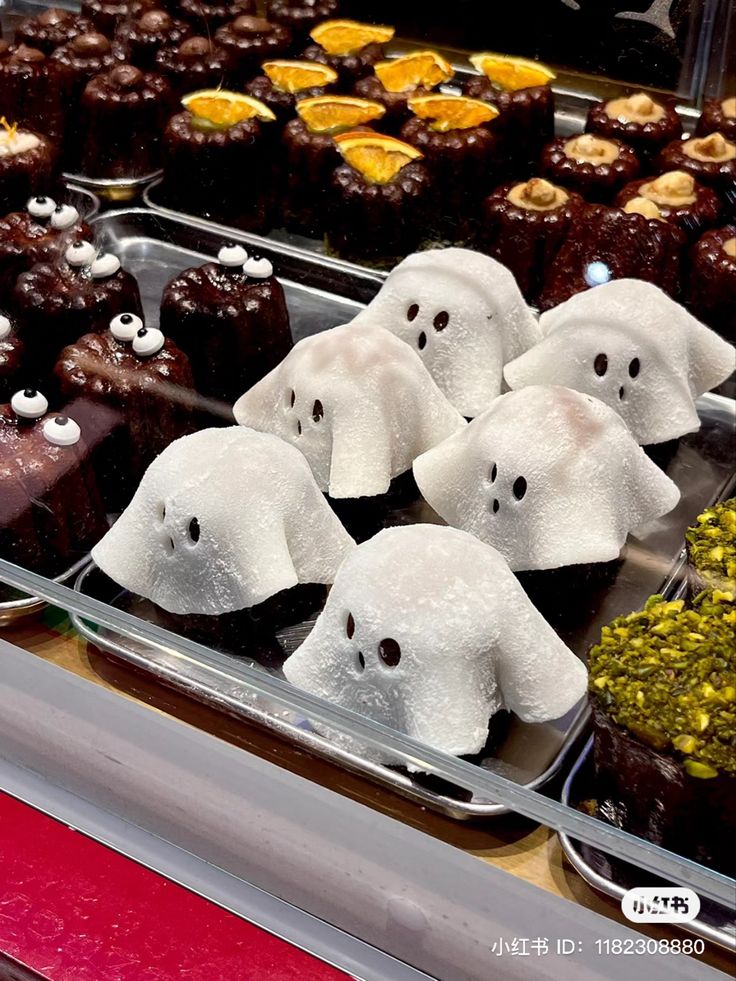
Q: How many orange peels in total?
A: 8